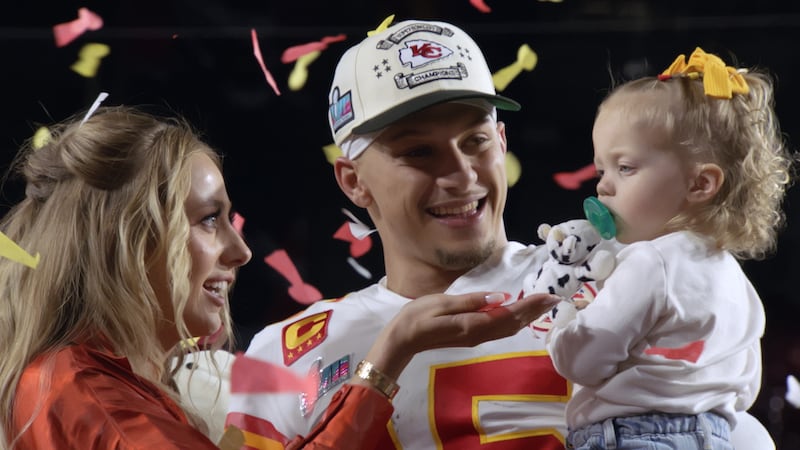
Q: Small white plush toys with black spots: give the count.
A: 1